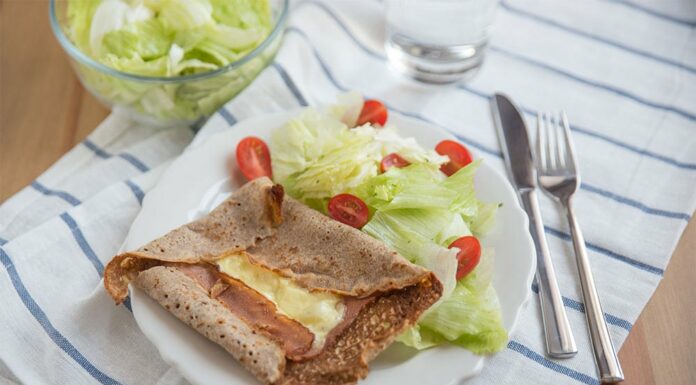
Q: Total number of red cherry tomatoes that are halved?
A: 6